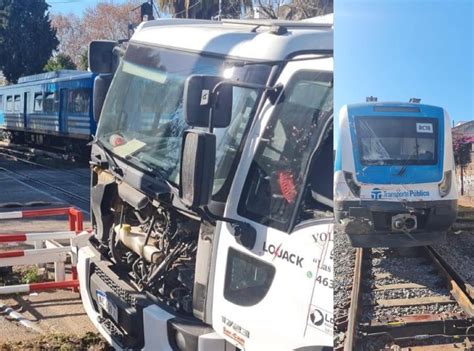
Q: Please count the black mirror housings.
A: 4